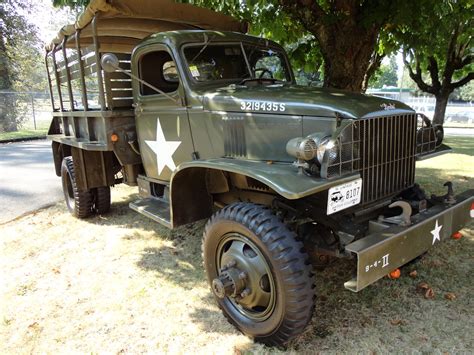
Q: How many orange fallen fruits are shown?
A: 2